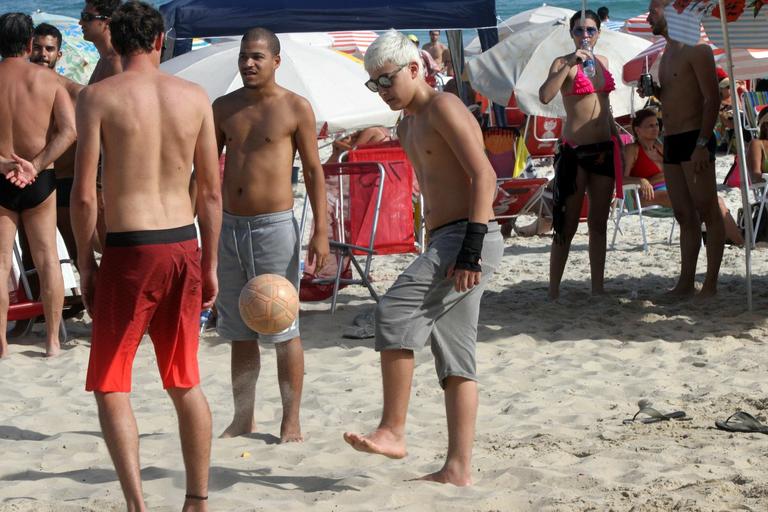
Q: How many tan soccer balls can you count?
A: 1